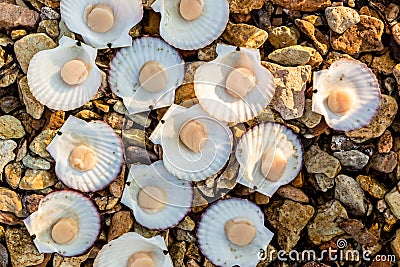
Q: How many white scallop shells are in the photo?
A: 13